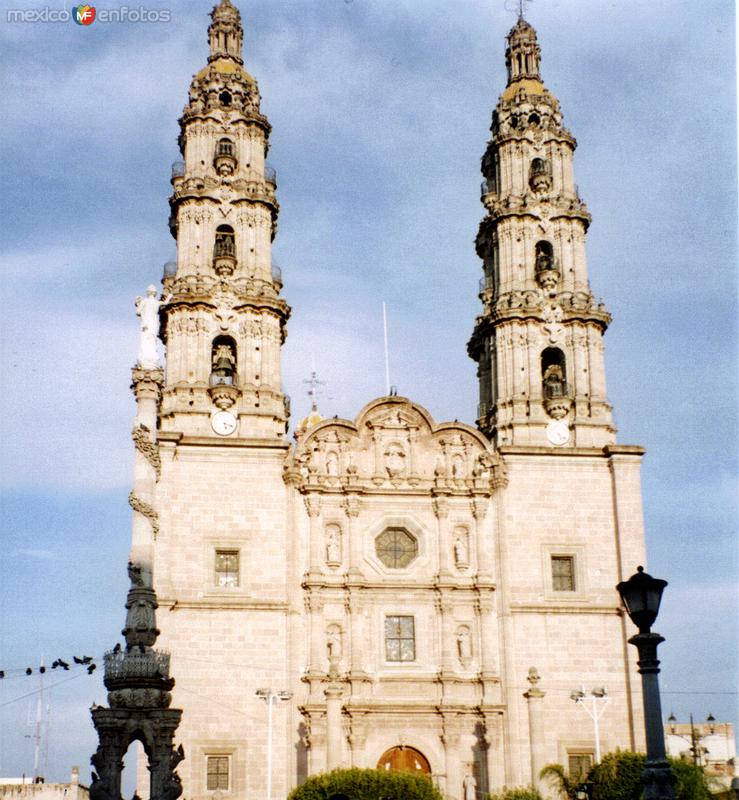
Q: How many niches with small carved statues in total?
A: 7